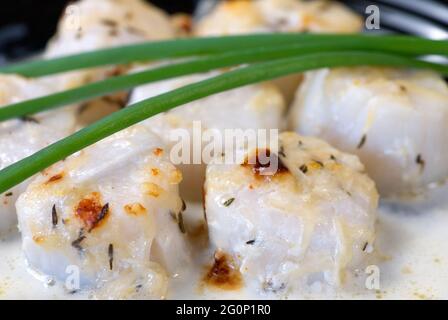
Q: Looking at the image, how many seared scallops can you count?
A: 7